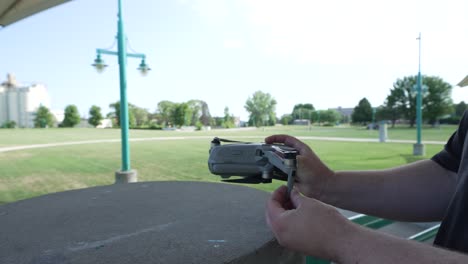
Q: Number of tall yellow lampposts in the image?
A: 0